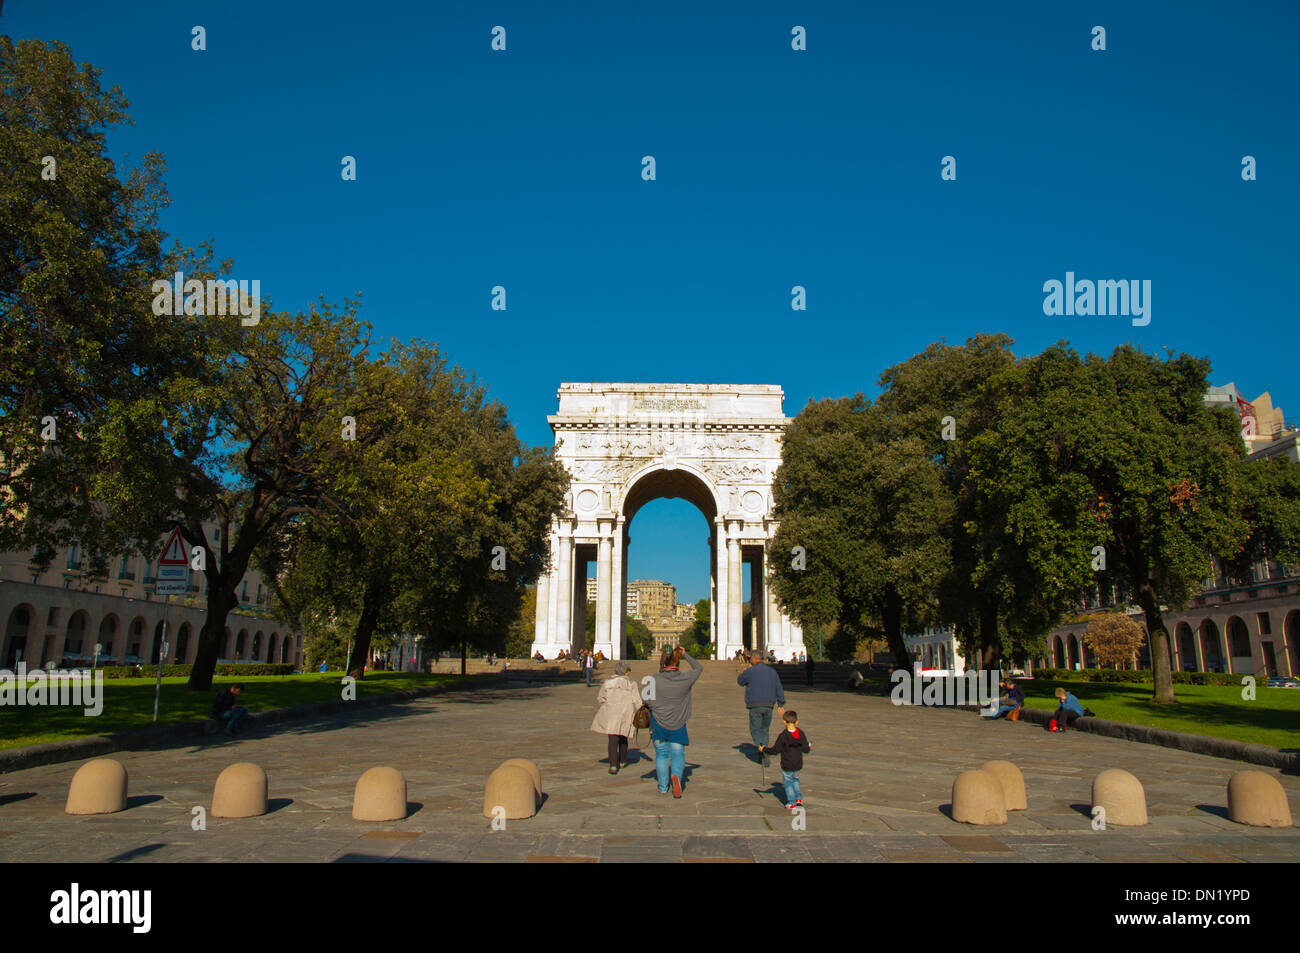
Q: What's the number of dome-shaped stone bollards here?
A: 9